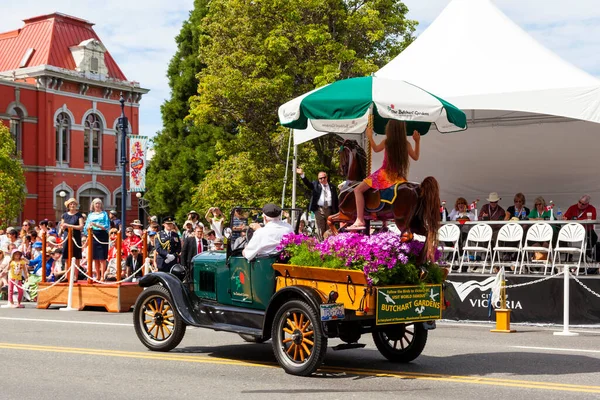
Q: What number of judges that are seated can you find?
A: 5